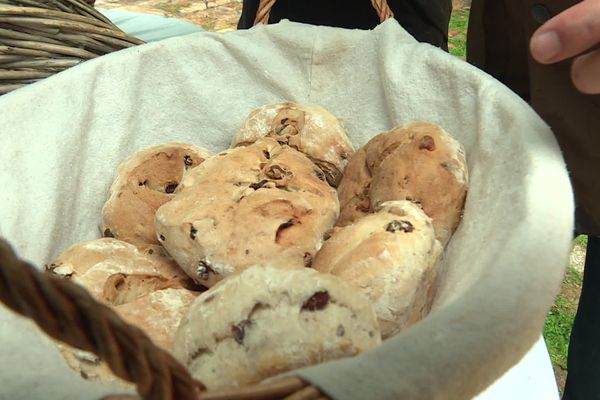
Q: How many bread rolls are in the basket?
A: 8